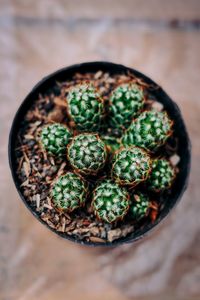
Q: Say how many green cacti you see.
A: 10